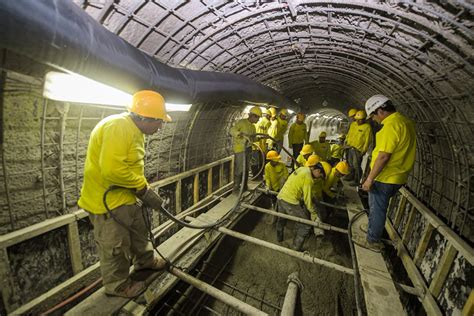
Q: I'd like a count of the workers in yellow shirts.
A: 15